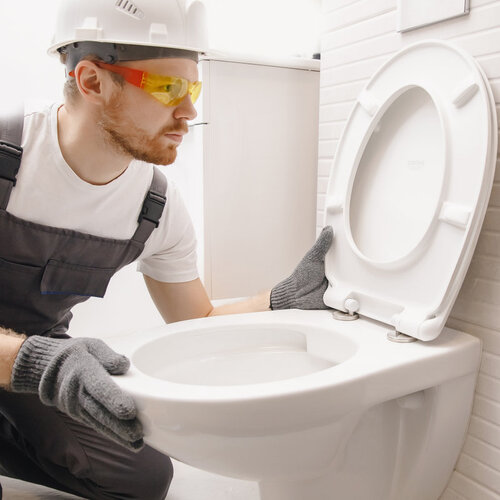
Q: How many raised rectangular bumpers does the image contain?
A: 4